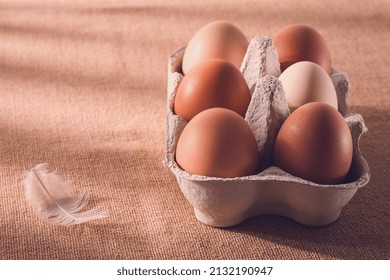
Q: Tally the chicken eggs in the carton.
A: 6